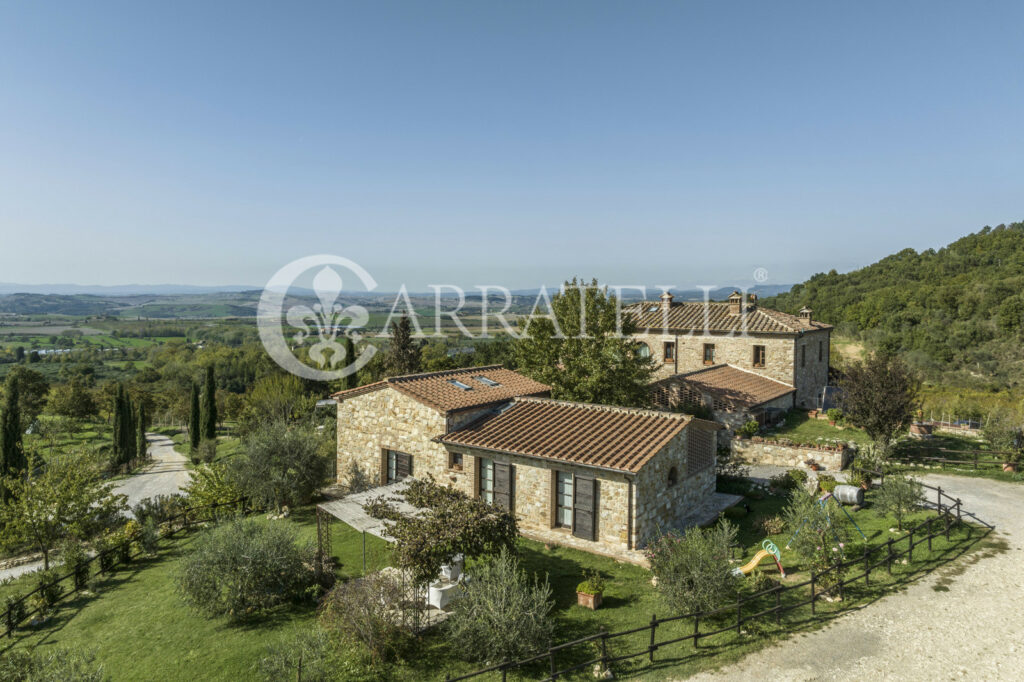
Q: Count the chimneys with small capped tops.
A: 3